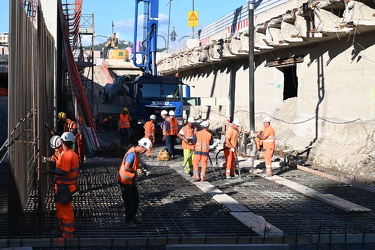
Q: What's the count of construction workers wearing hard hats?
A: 12